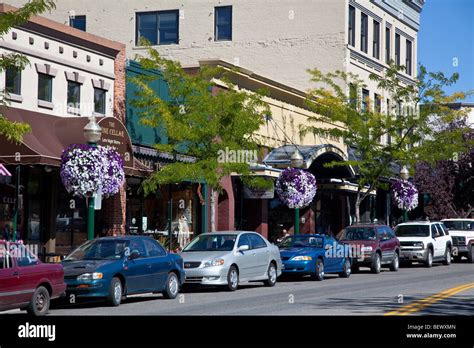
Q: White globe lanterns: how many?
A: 3